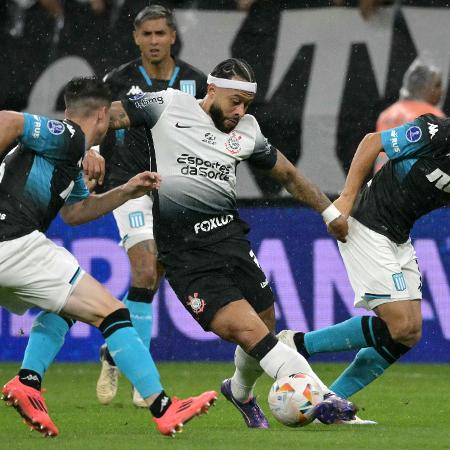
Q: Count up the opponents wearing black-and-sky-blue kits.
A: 3